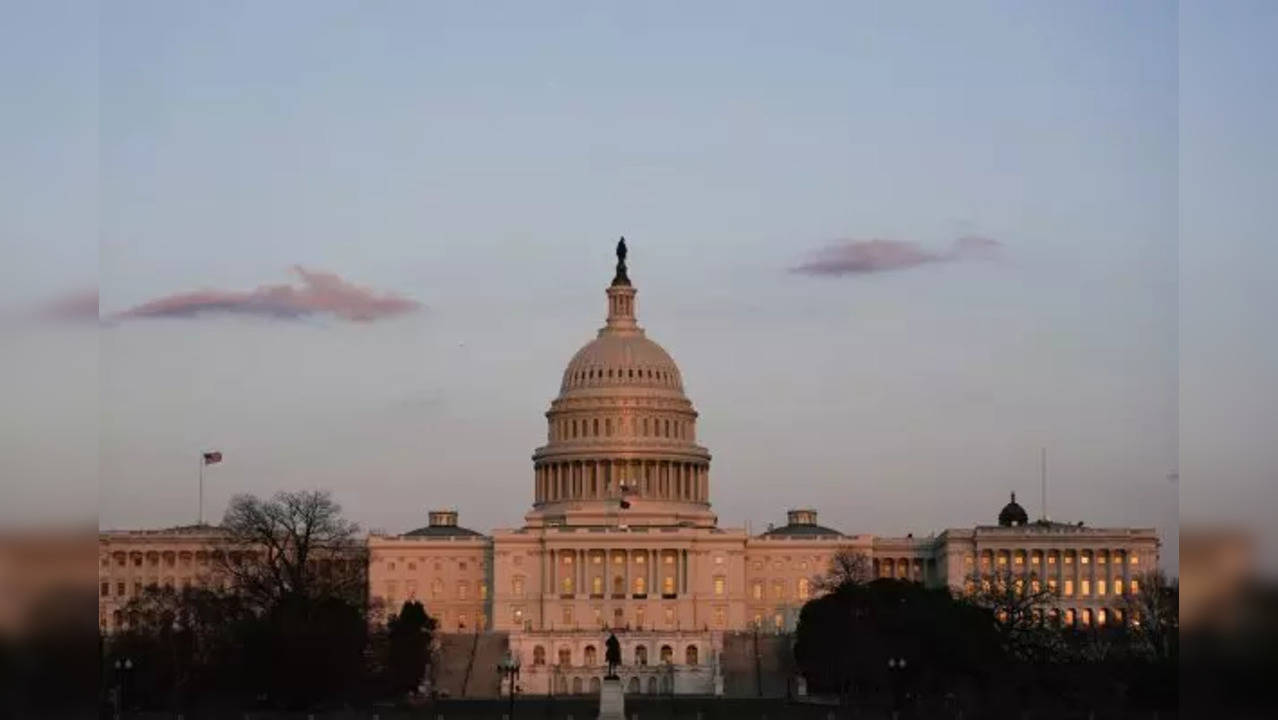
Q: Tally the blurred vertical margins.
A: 2